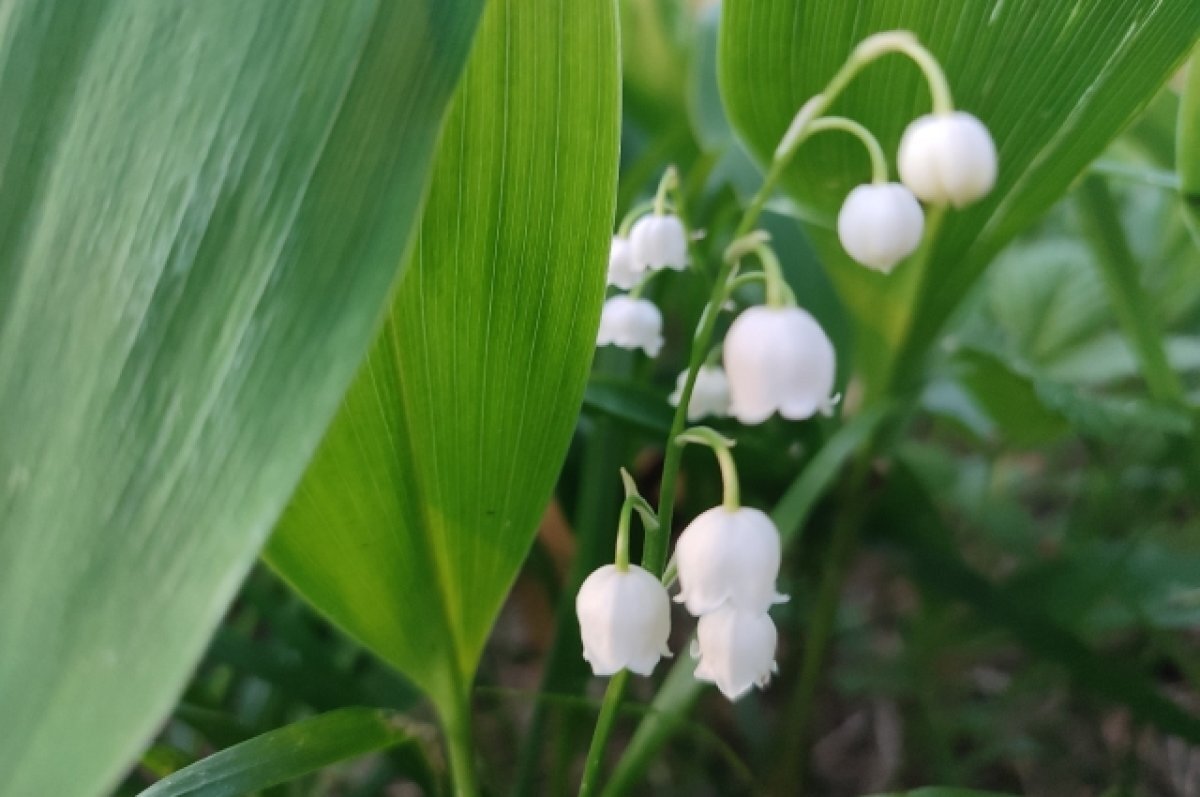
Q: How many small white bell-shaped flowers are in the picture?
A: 10